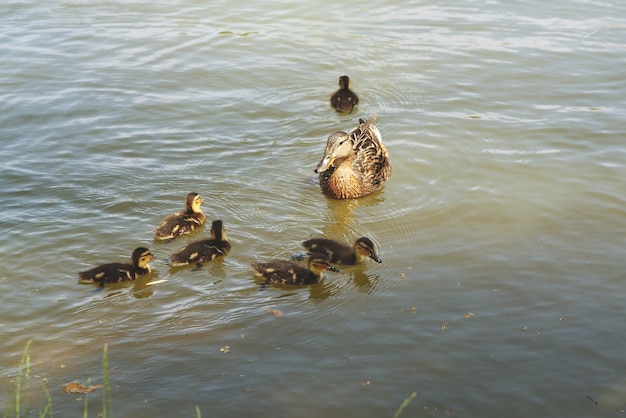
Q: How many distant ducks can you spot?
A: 1